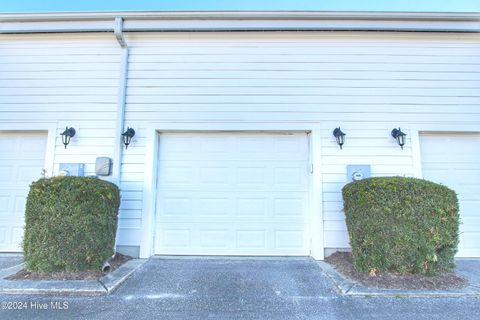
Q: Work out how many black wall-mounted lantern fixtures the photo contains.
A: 4